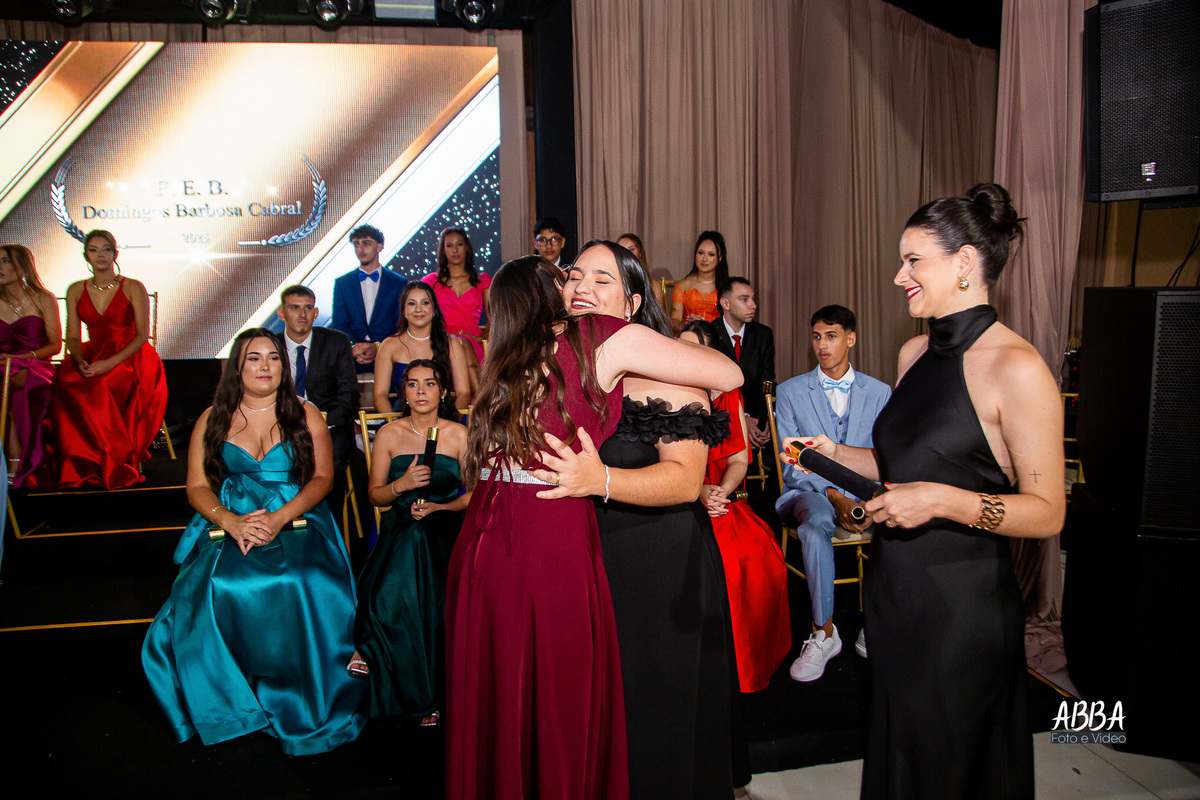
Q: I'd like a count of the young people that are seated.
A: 14